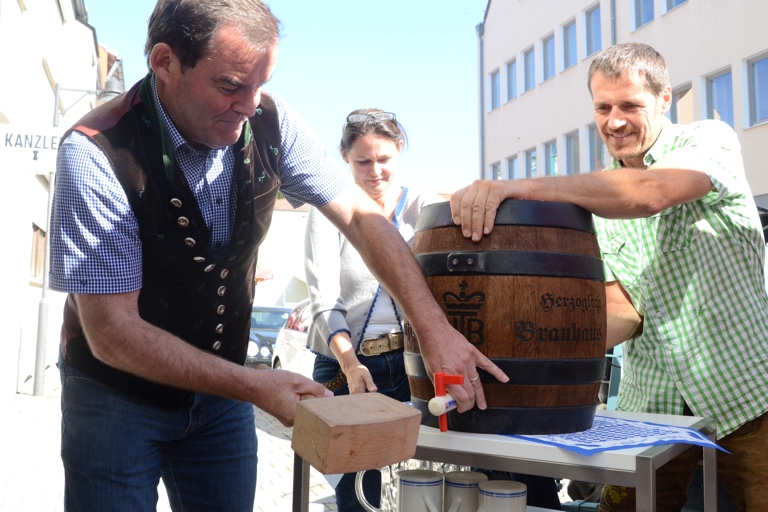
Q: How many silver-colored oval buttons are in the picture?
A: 10